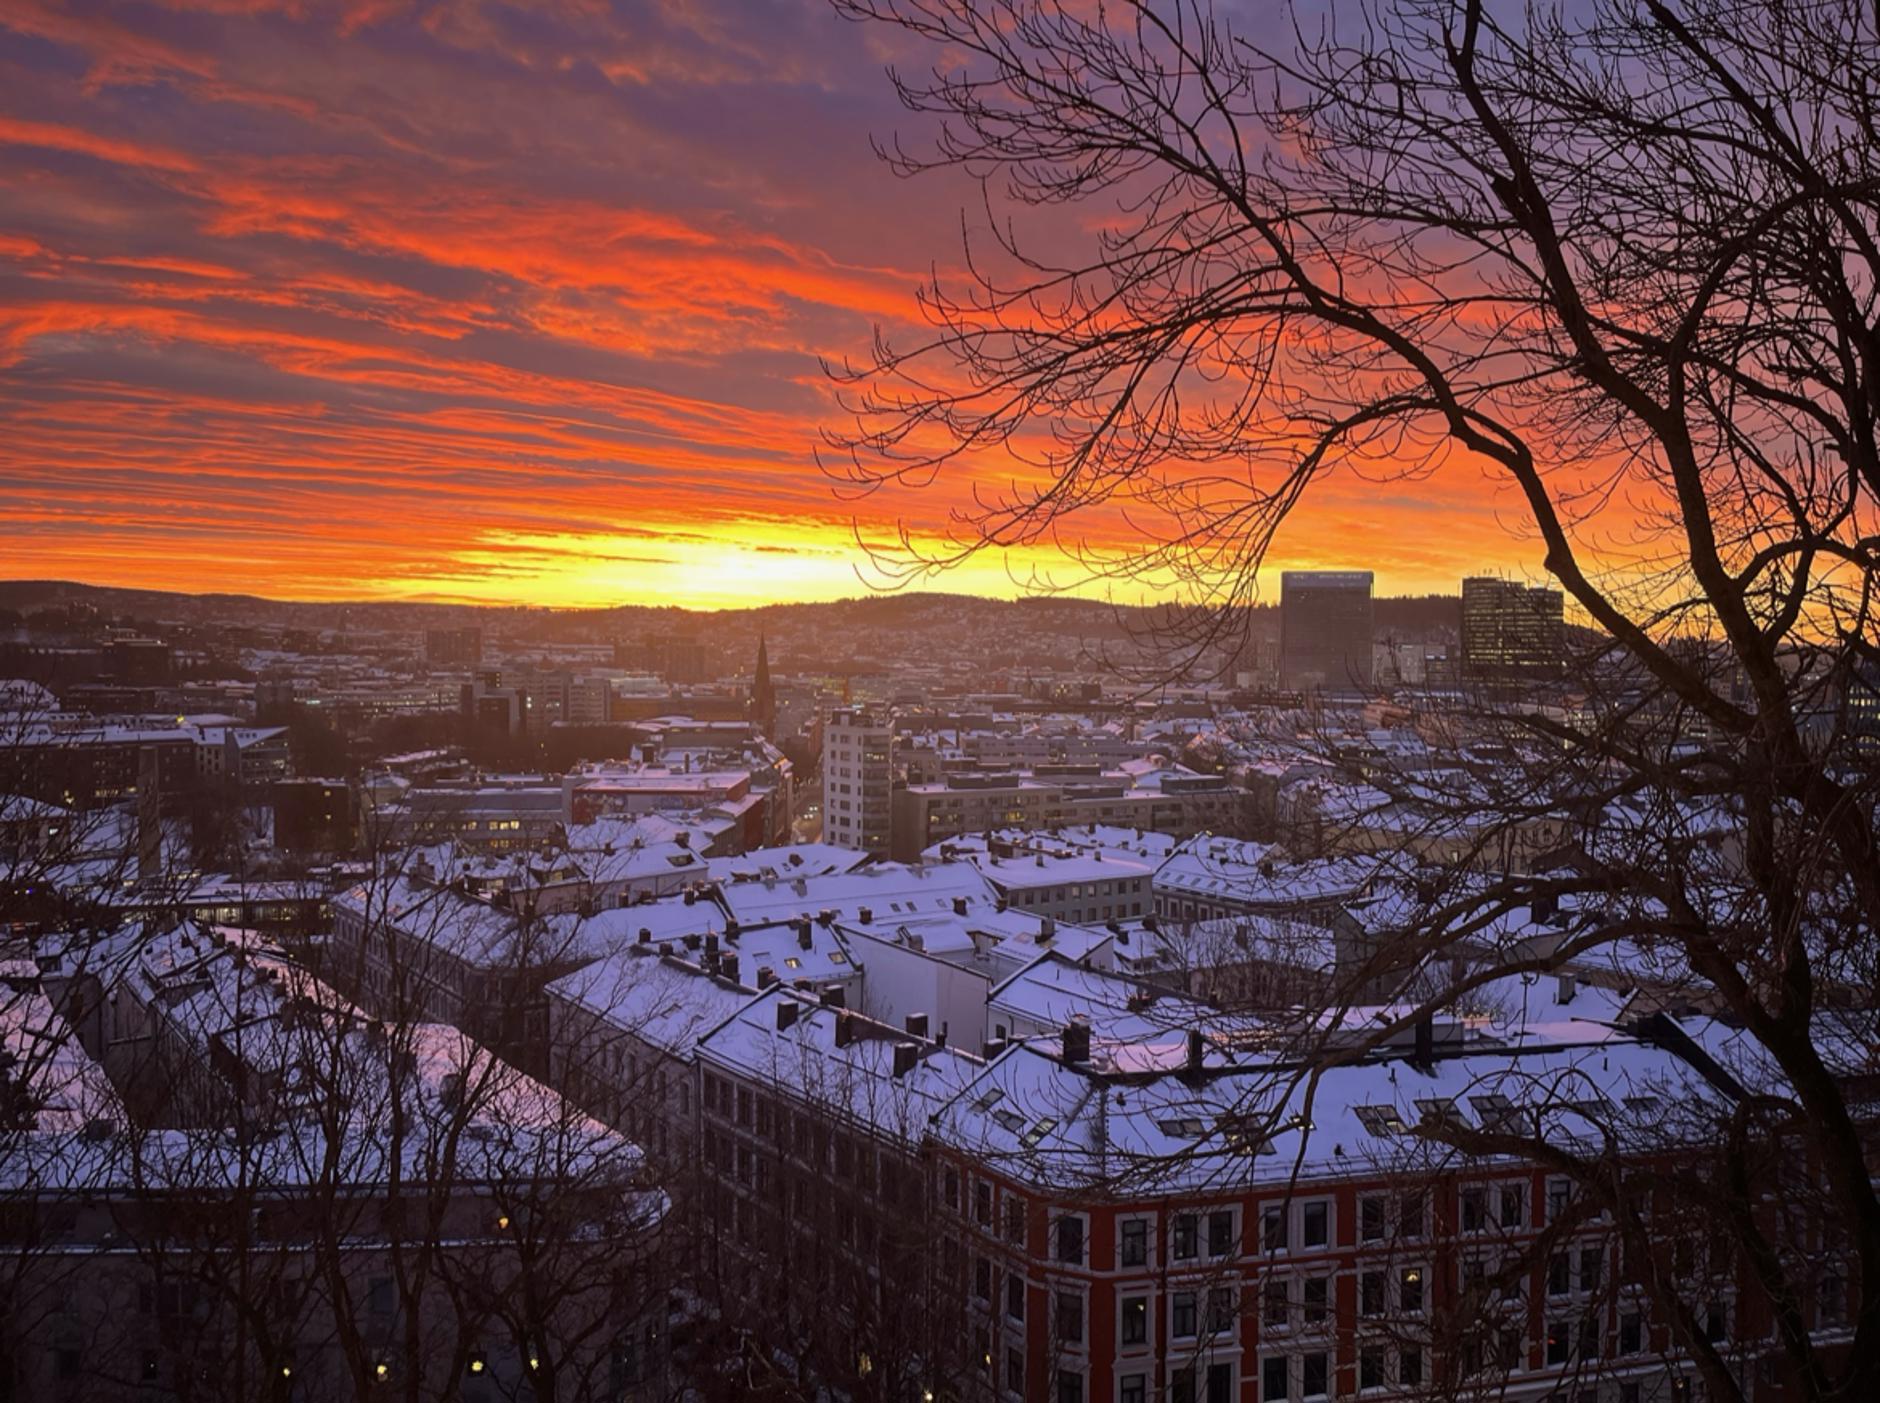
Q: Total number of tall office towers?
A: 2